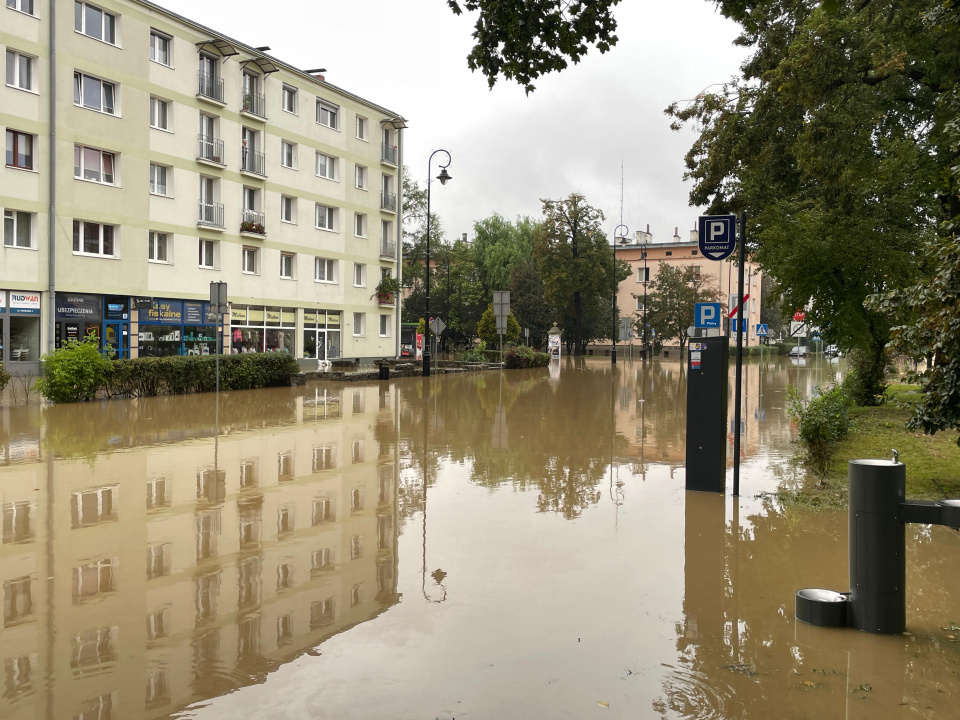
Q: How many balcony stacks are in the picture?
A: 3